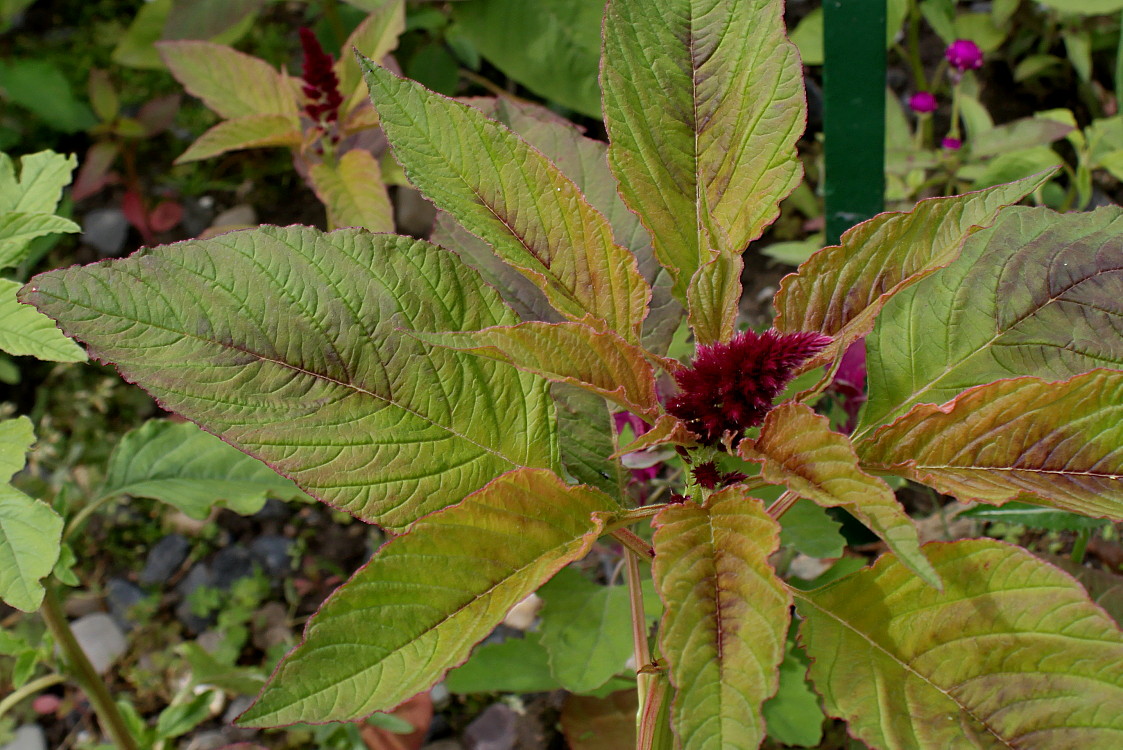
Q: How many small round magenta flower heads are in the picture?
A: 3